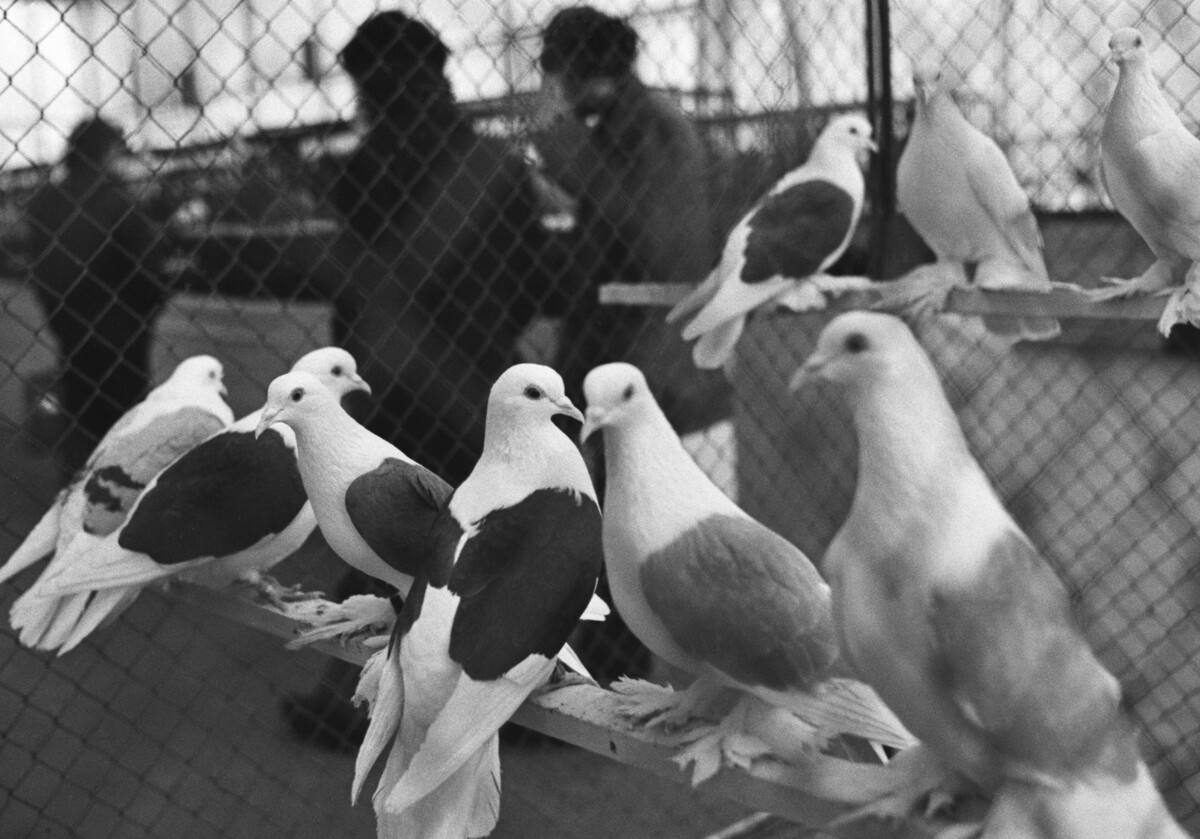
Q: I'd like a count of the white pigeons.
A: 2